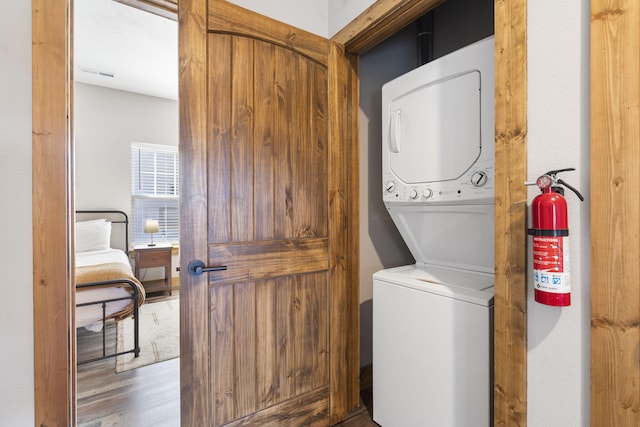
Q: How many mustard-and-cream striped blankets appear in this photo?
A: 1